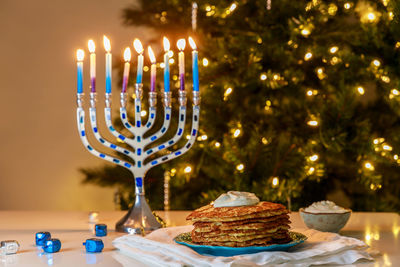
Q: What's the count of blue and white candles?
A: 5